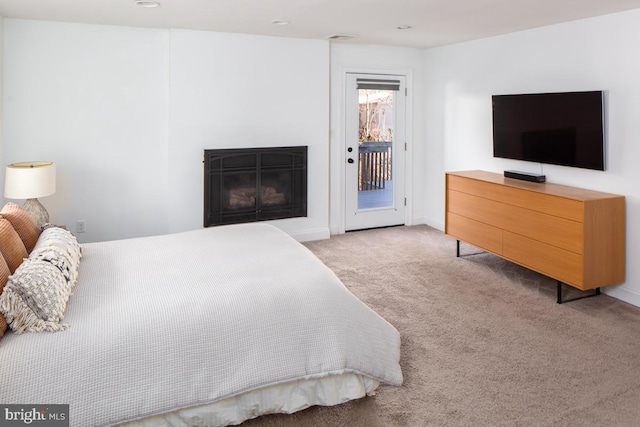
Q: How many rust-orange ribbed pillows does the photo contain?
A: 3